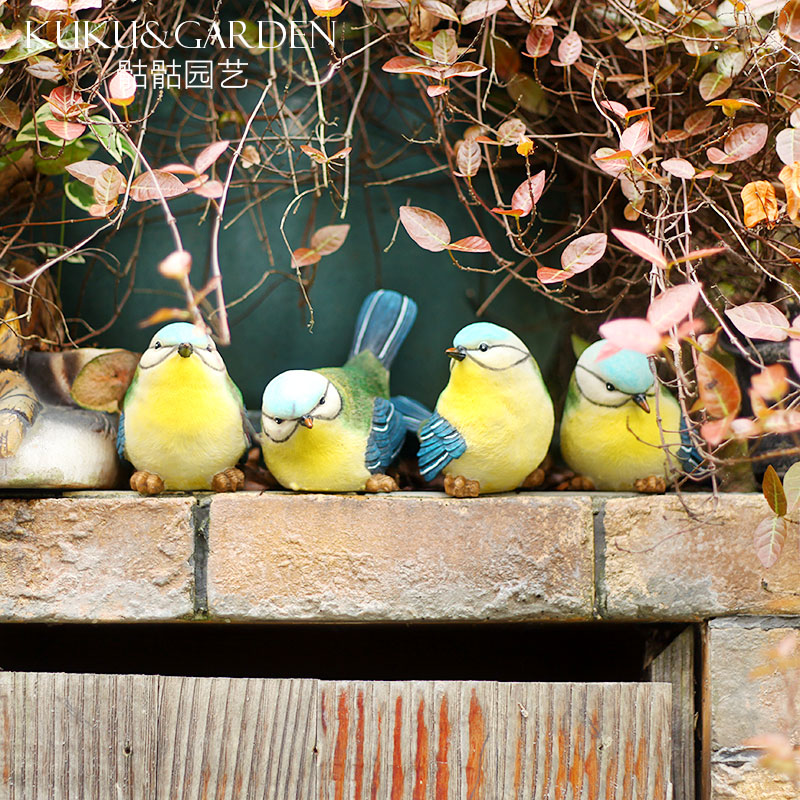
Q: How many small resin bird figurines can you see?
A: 4